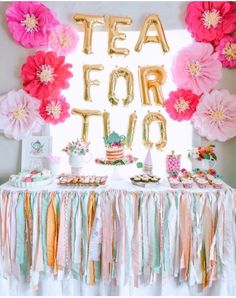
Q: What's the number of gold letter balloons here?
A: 9